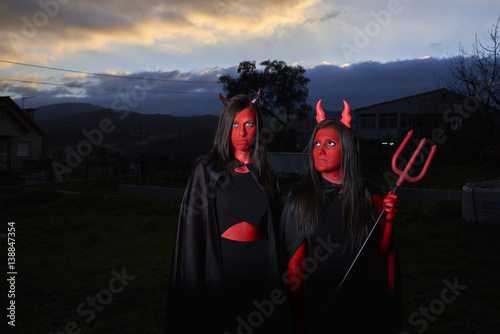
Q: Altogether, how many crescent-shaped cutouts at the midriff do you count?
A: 1